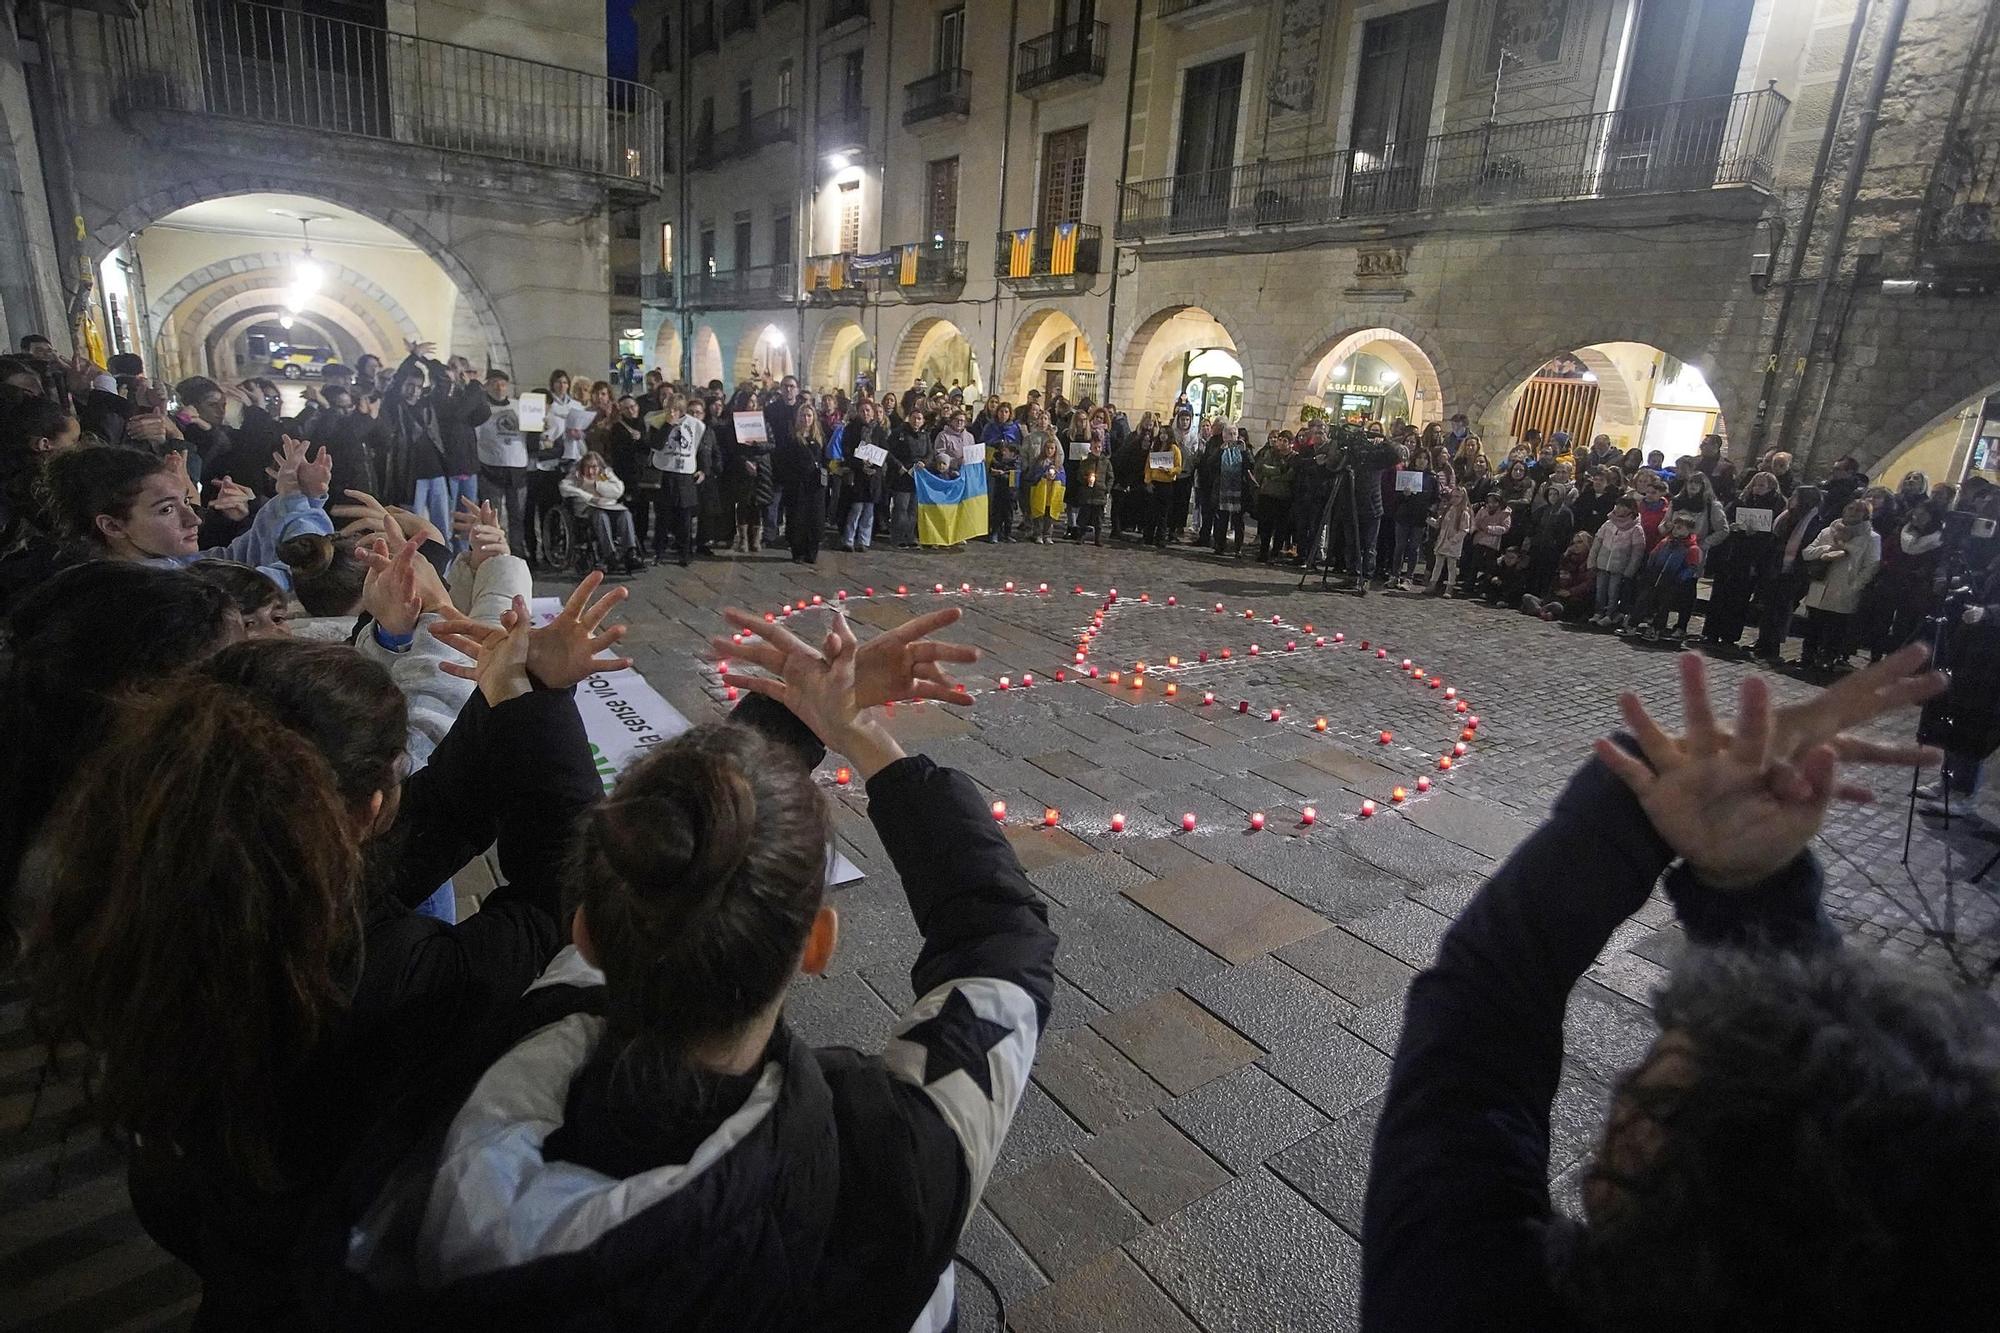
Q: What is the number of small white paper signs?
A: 8